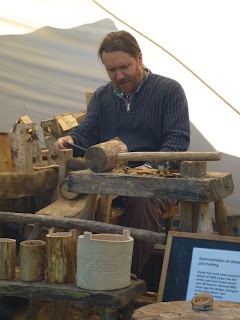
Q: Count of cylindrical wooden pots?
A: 4